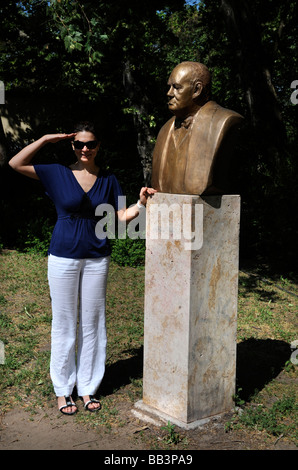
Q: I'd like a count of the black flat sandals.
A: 2